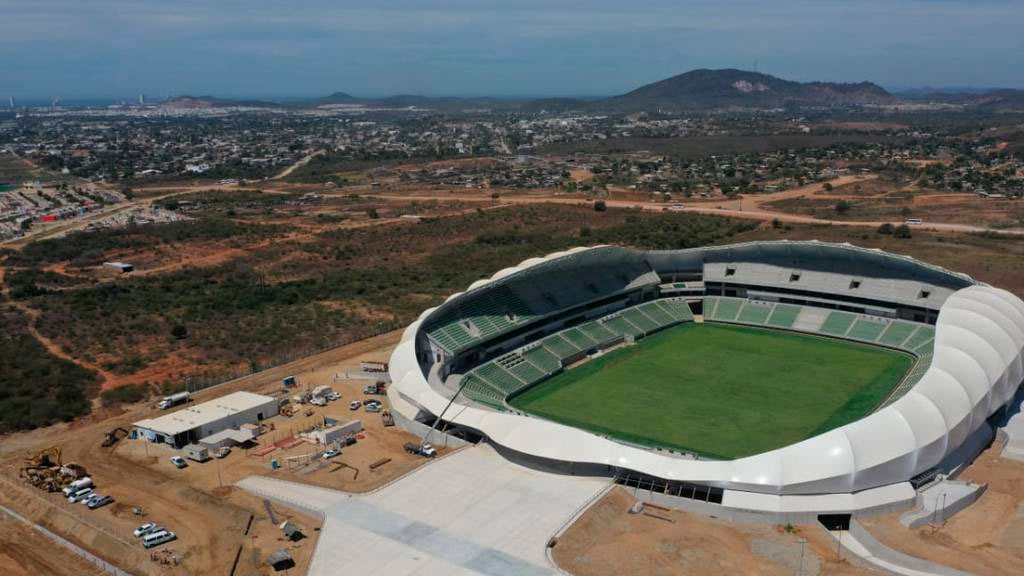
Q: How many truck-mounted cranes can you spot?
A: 1